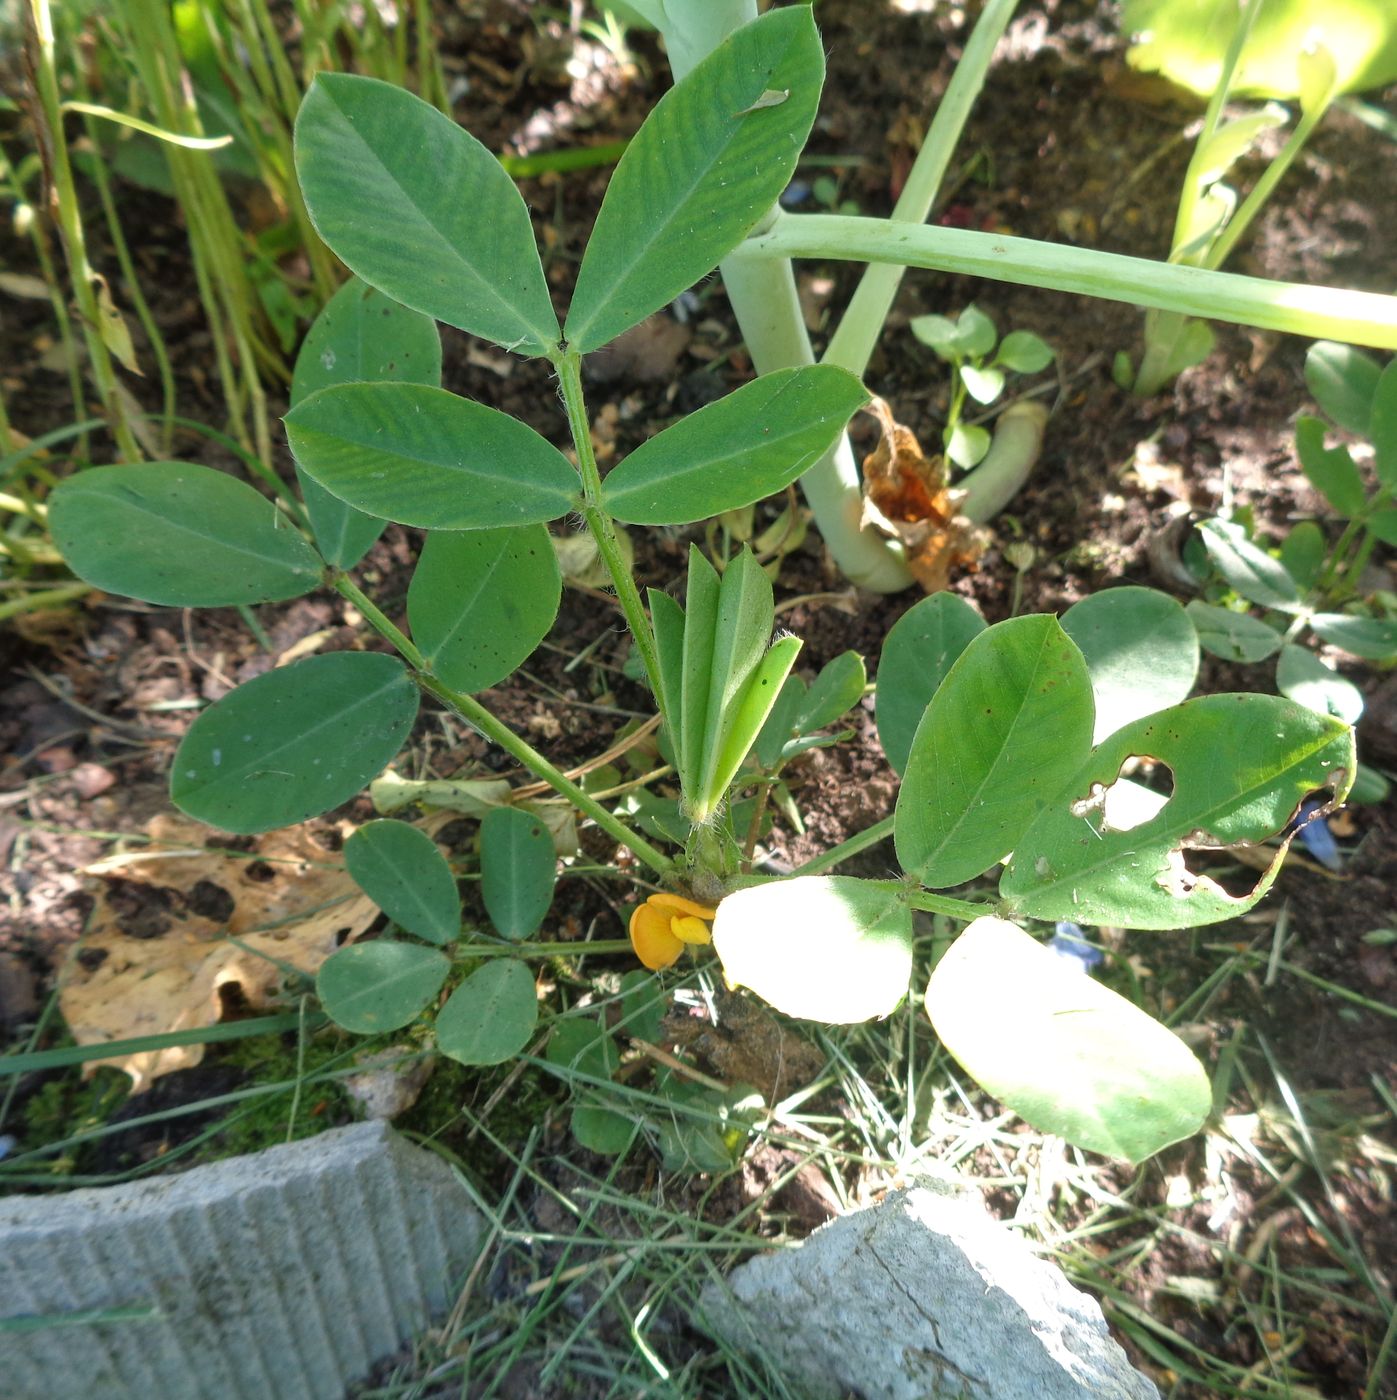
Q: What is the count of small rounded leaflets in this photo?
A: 4